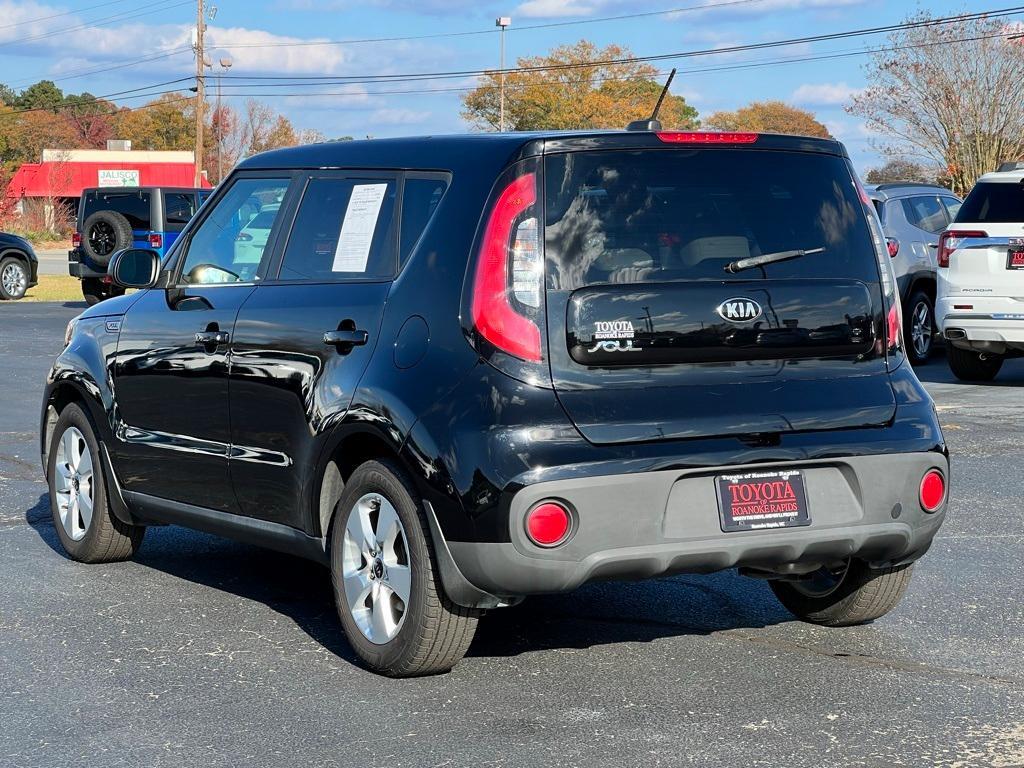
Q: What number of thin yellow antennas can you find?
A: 0